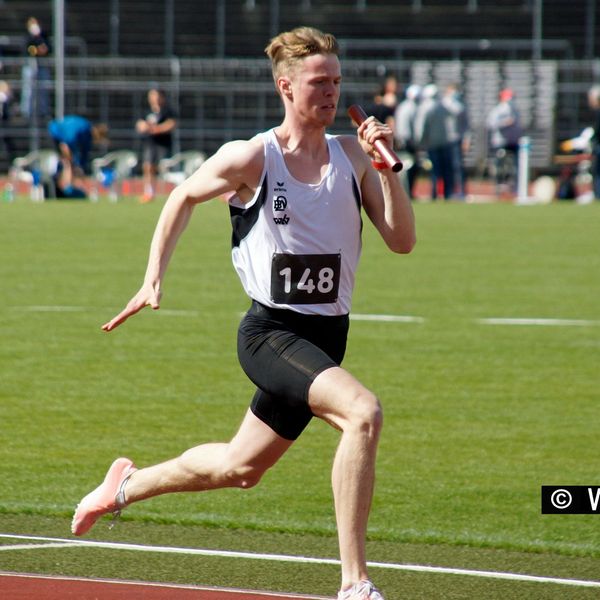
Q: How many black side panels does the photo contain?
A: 2